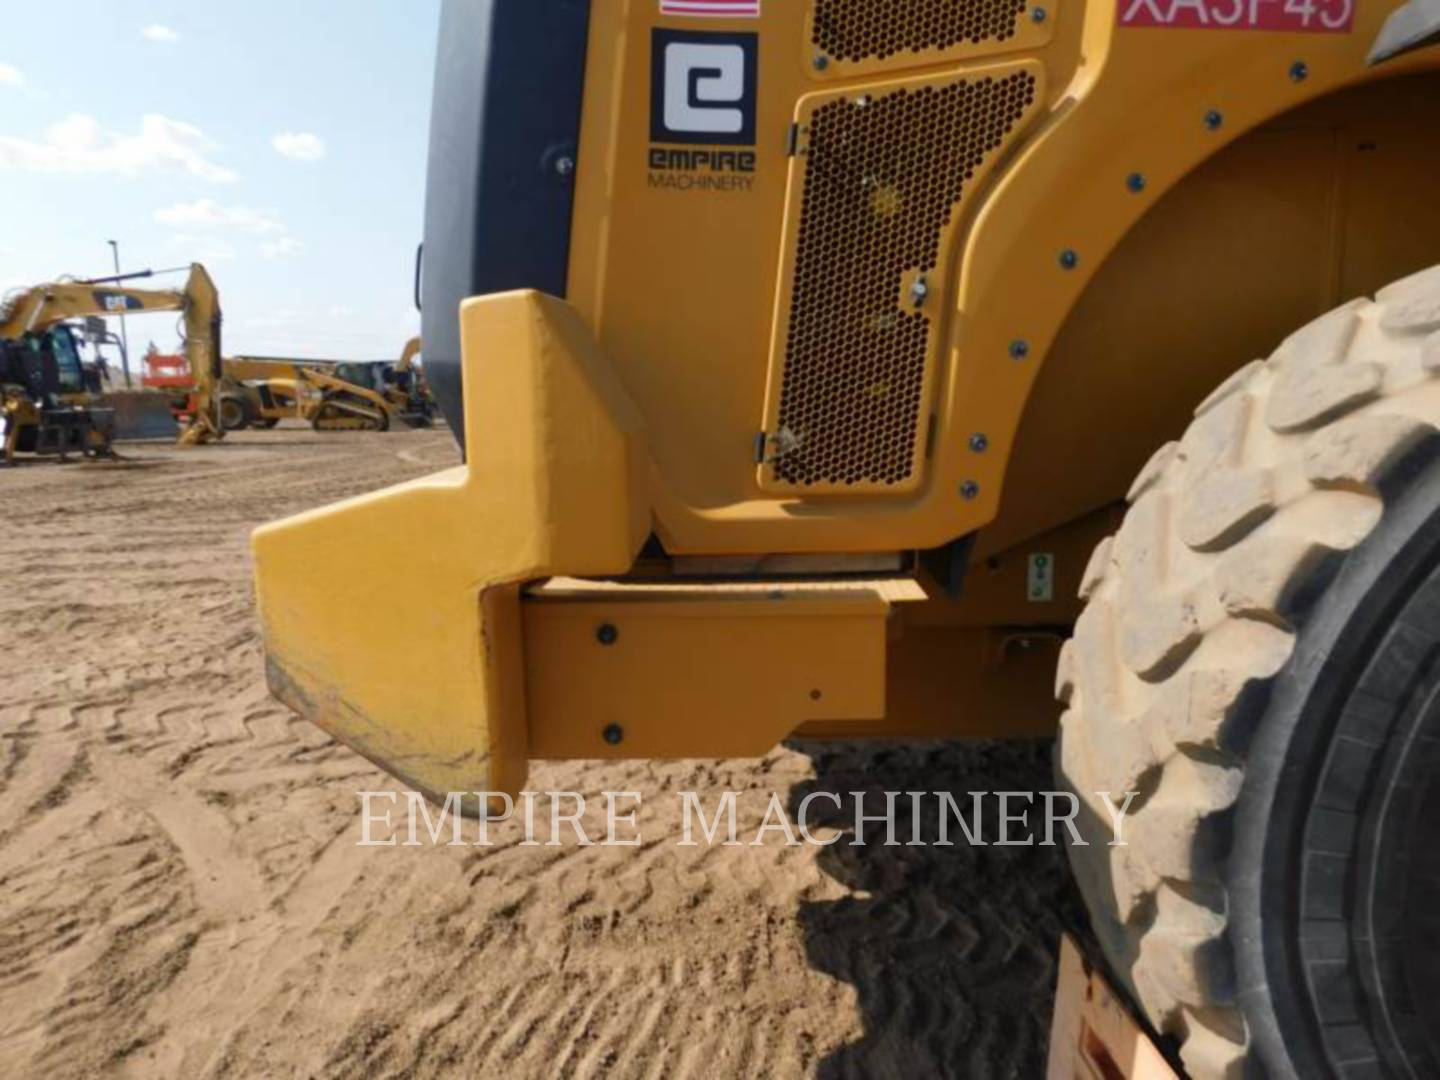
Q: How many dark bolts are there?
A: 2